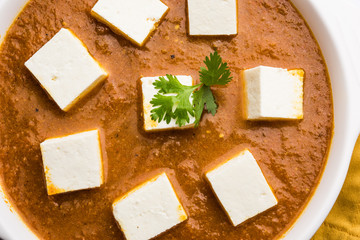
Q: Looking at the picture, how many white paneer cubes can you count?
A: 8